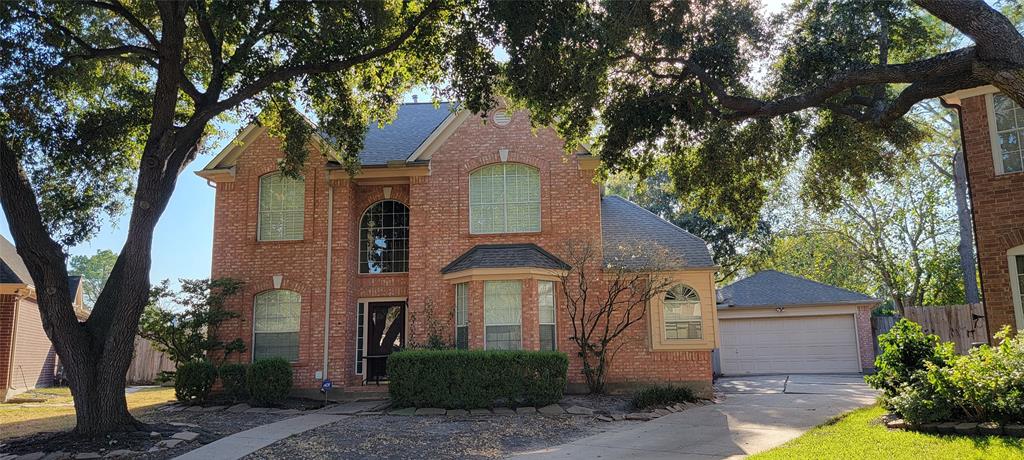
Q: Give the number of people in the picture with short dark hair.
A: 0